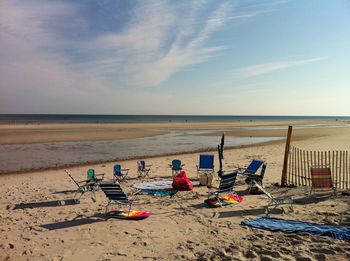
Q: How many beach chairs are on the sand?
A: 11